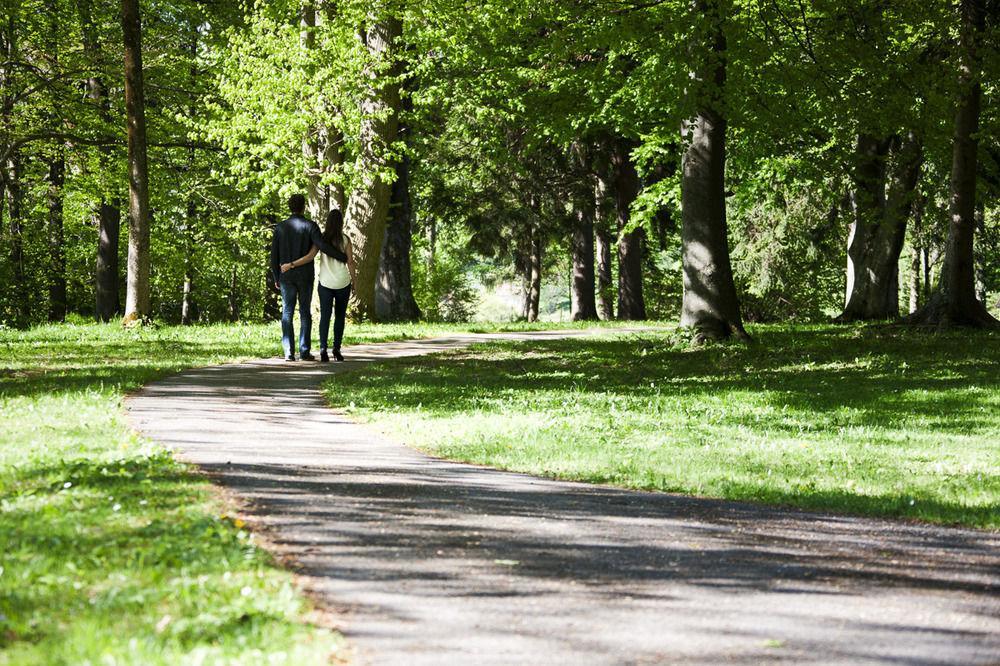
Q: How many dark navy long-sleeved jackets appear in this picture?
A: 1